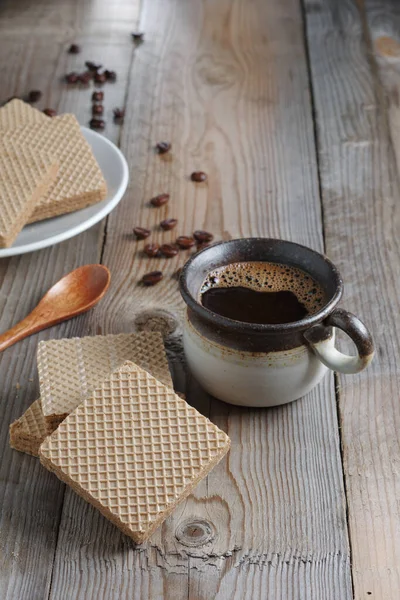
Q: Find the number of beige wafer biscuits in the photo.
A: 6